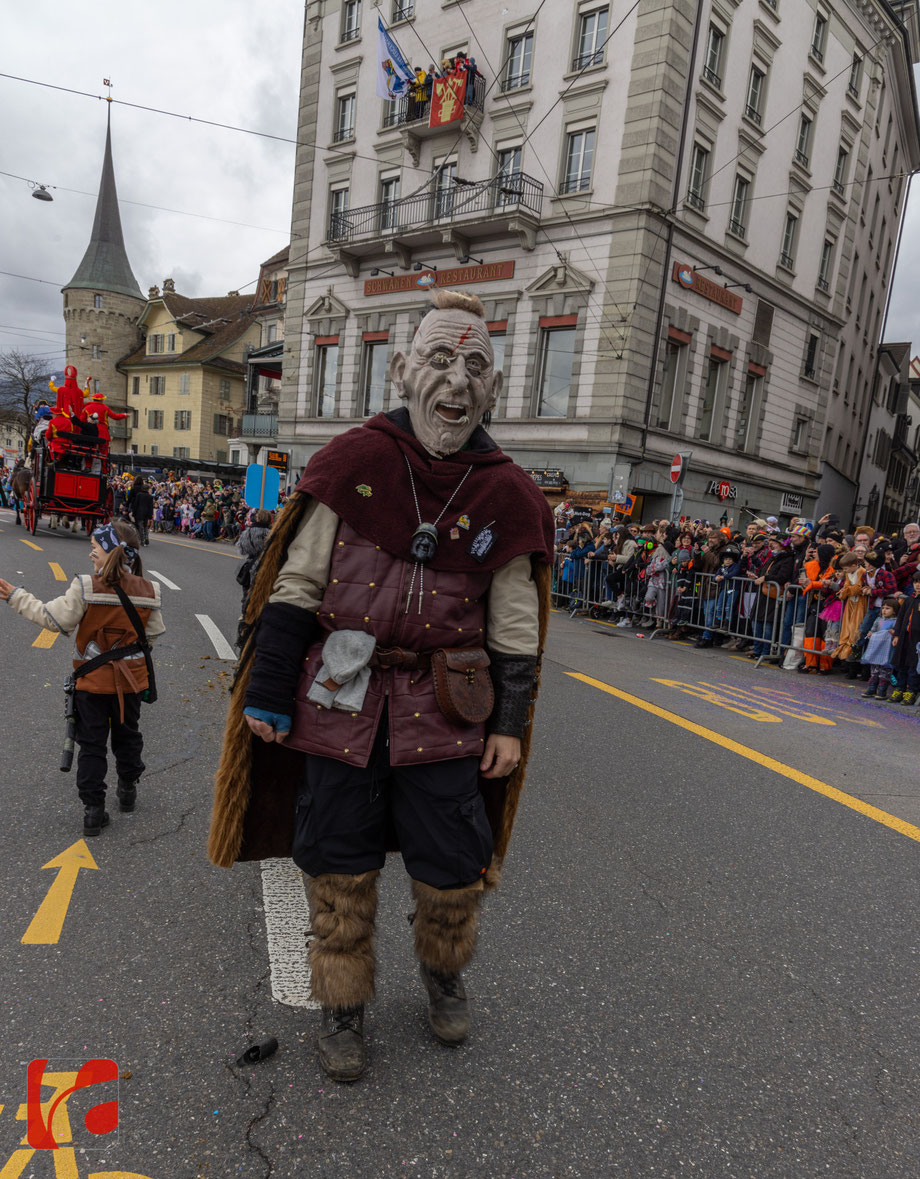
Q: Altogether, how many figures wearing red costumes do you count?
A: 3